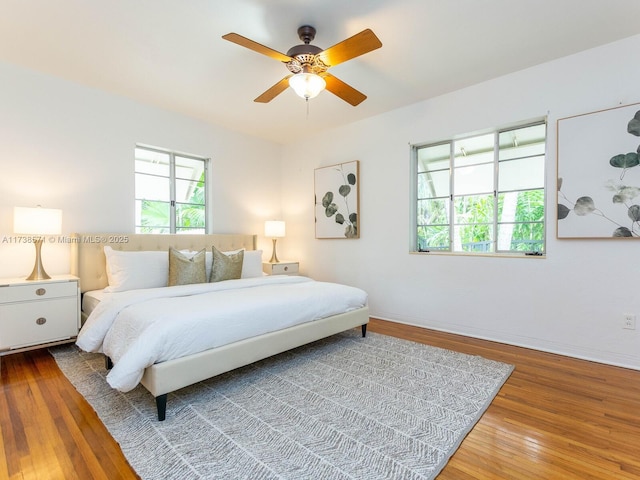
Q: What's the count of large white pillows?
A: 2